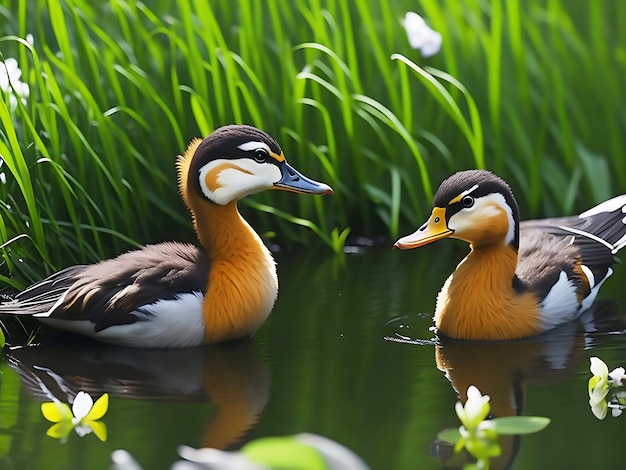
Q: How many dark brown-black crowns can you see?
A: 2